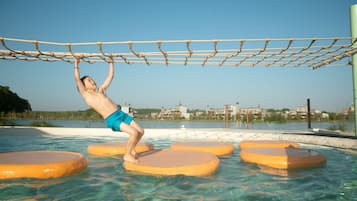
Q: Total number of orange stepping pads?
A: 6